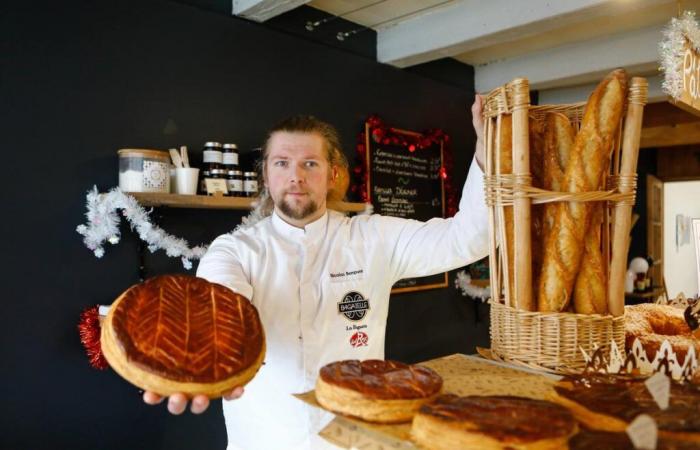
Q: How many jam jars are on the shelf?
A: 6